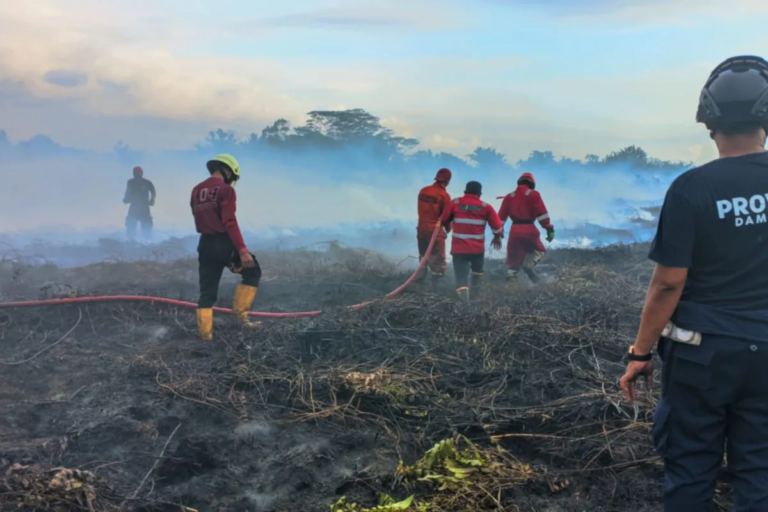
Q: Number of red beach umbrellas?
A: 0